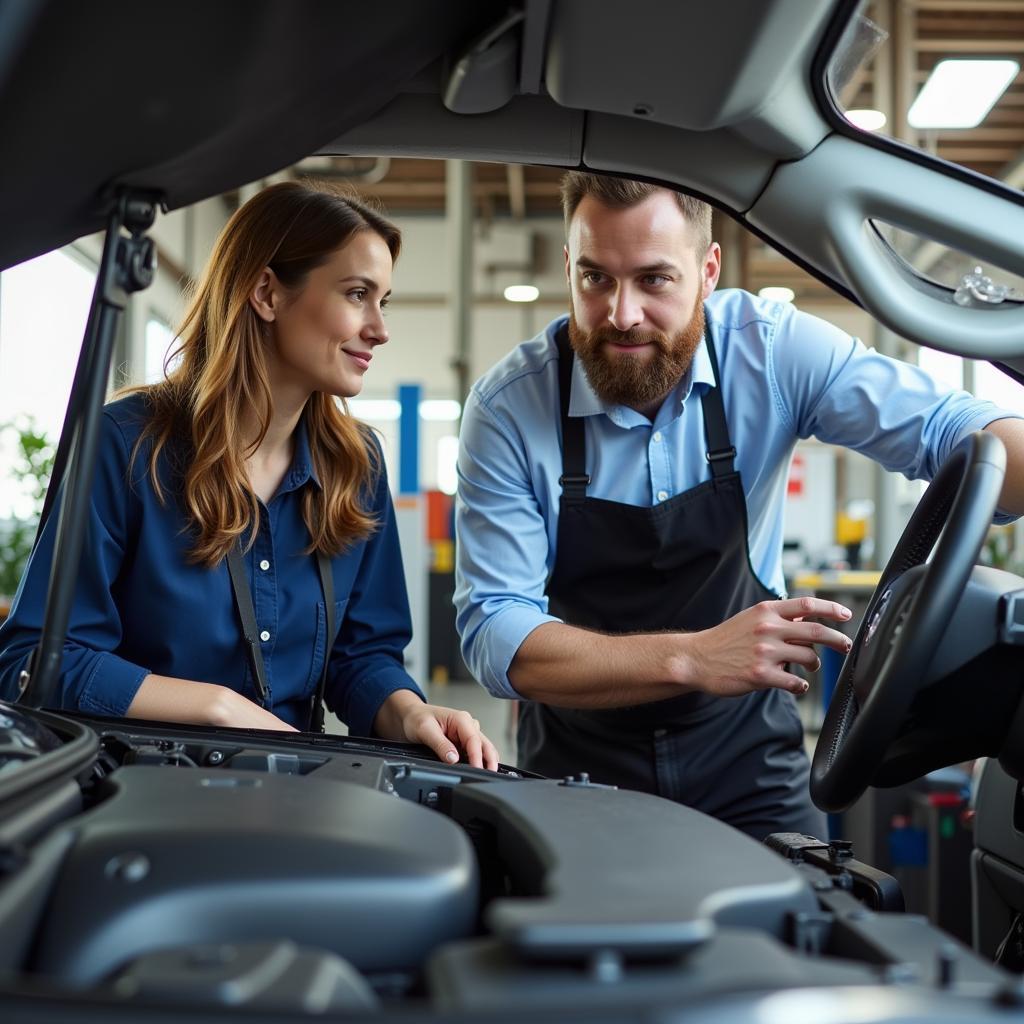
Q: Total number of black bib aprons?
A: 1